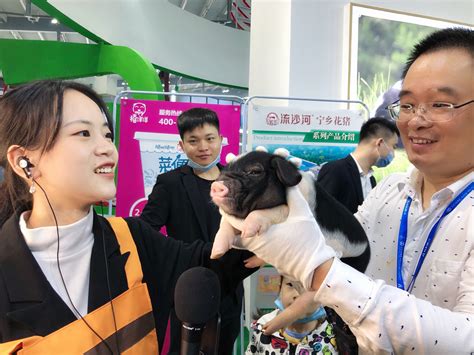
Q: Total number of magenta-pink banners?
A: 1